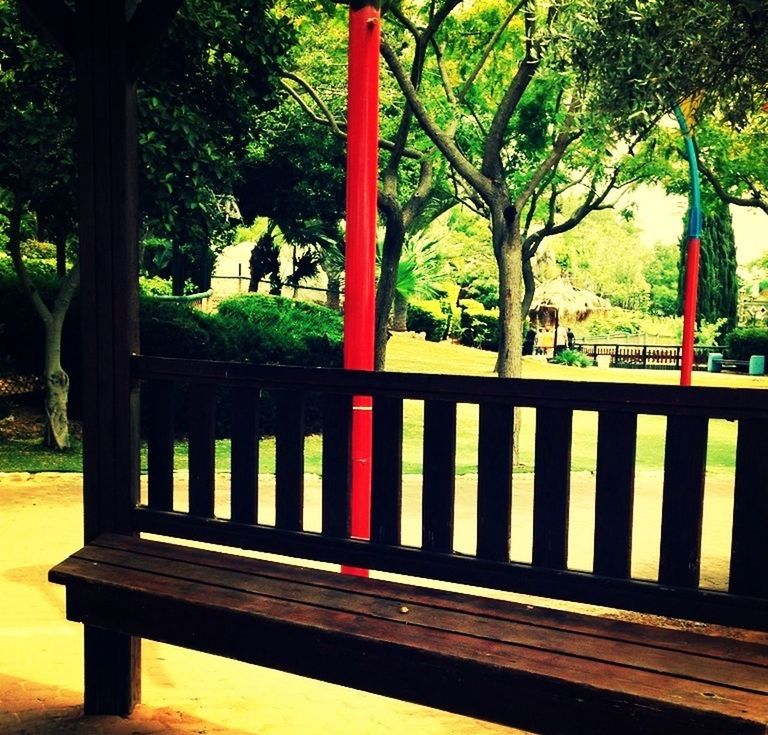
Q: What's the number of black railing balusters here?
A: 12